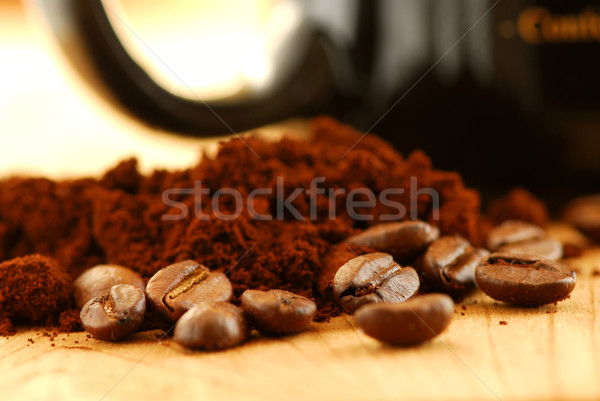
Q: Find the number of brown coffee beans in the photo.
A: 12